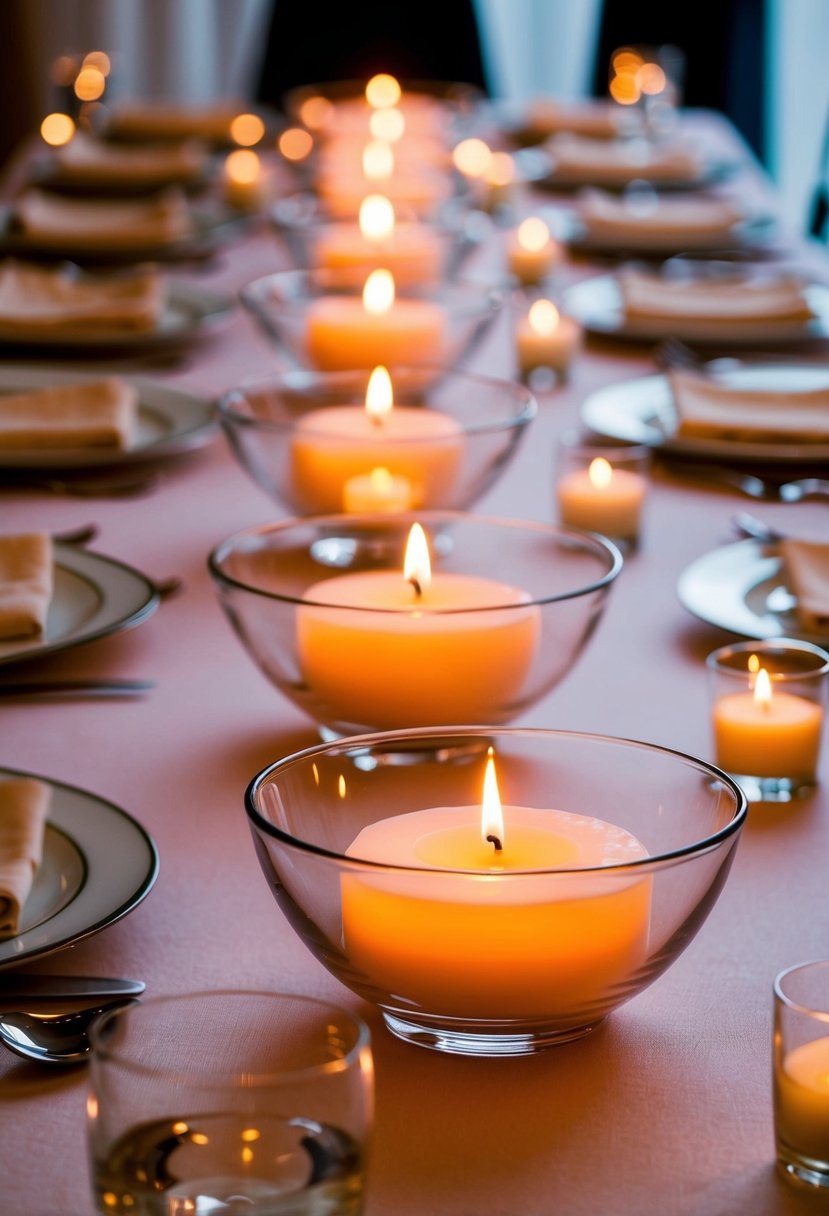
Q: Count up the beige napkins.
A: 13